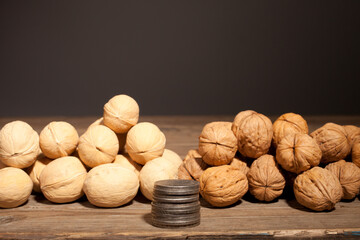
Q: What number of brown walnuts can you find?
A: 13